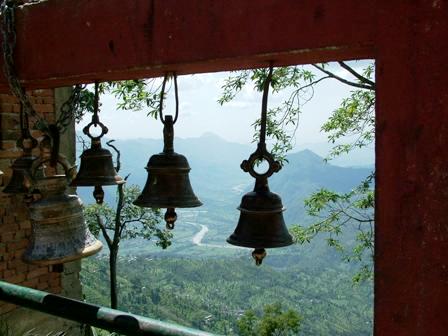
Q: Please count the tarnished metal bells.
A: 5